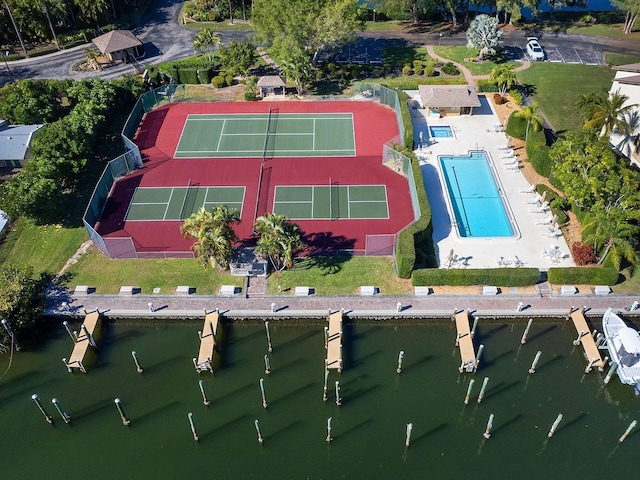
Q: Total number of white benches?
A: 10